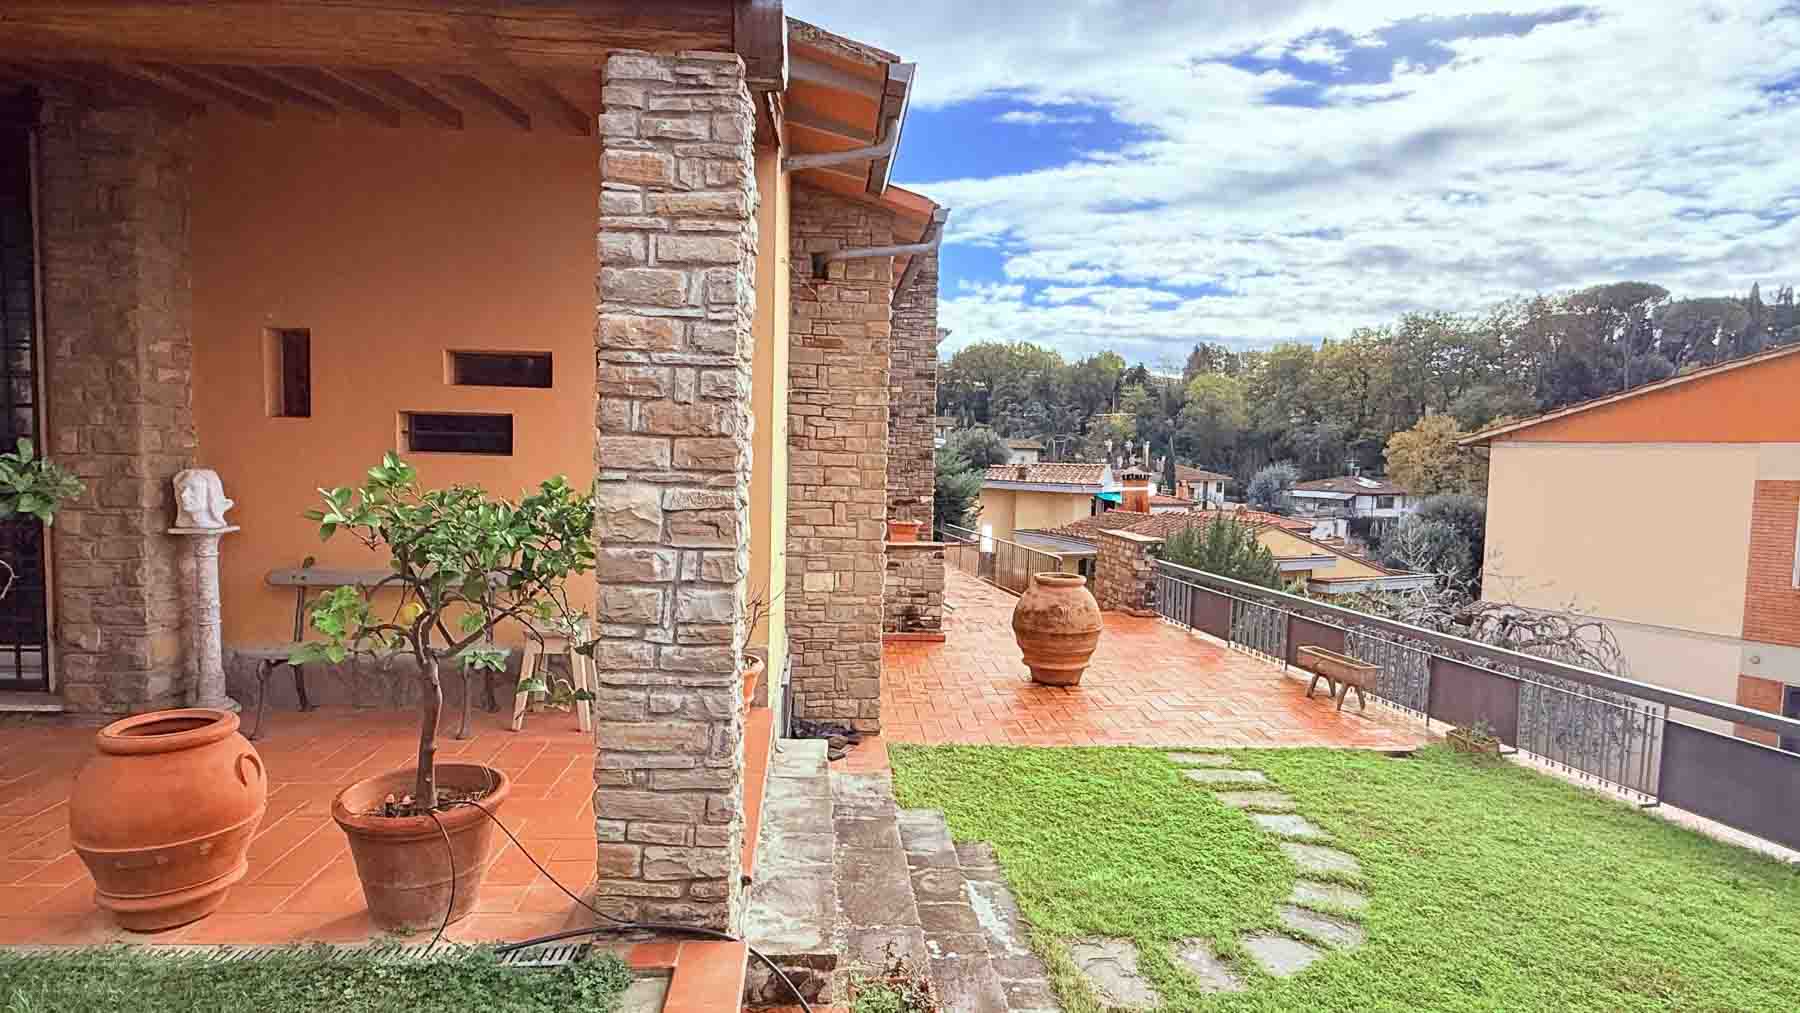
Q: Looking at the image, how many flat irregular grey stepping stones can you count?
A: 10